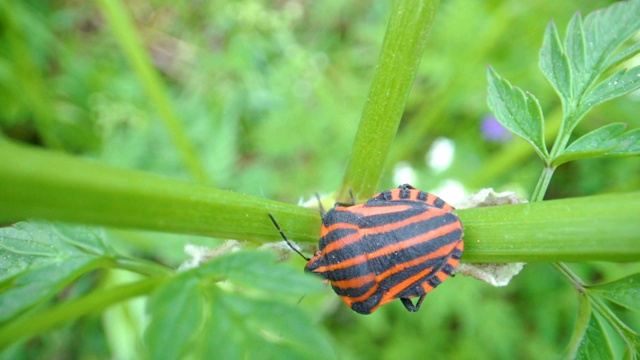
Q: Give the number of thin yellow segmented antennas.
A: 0